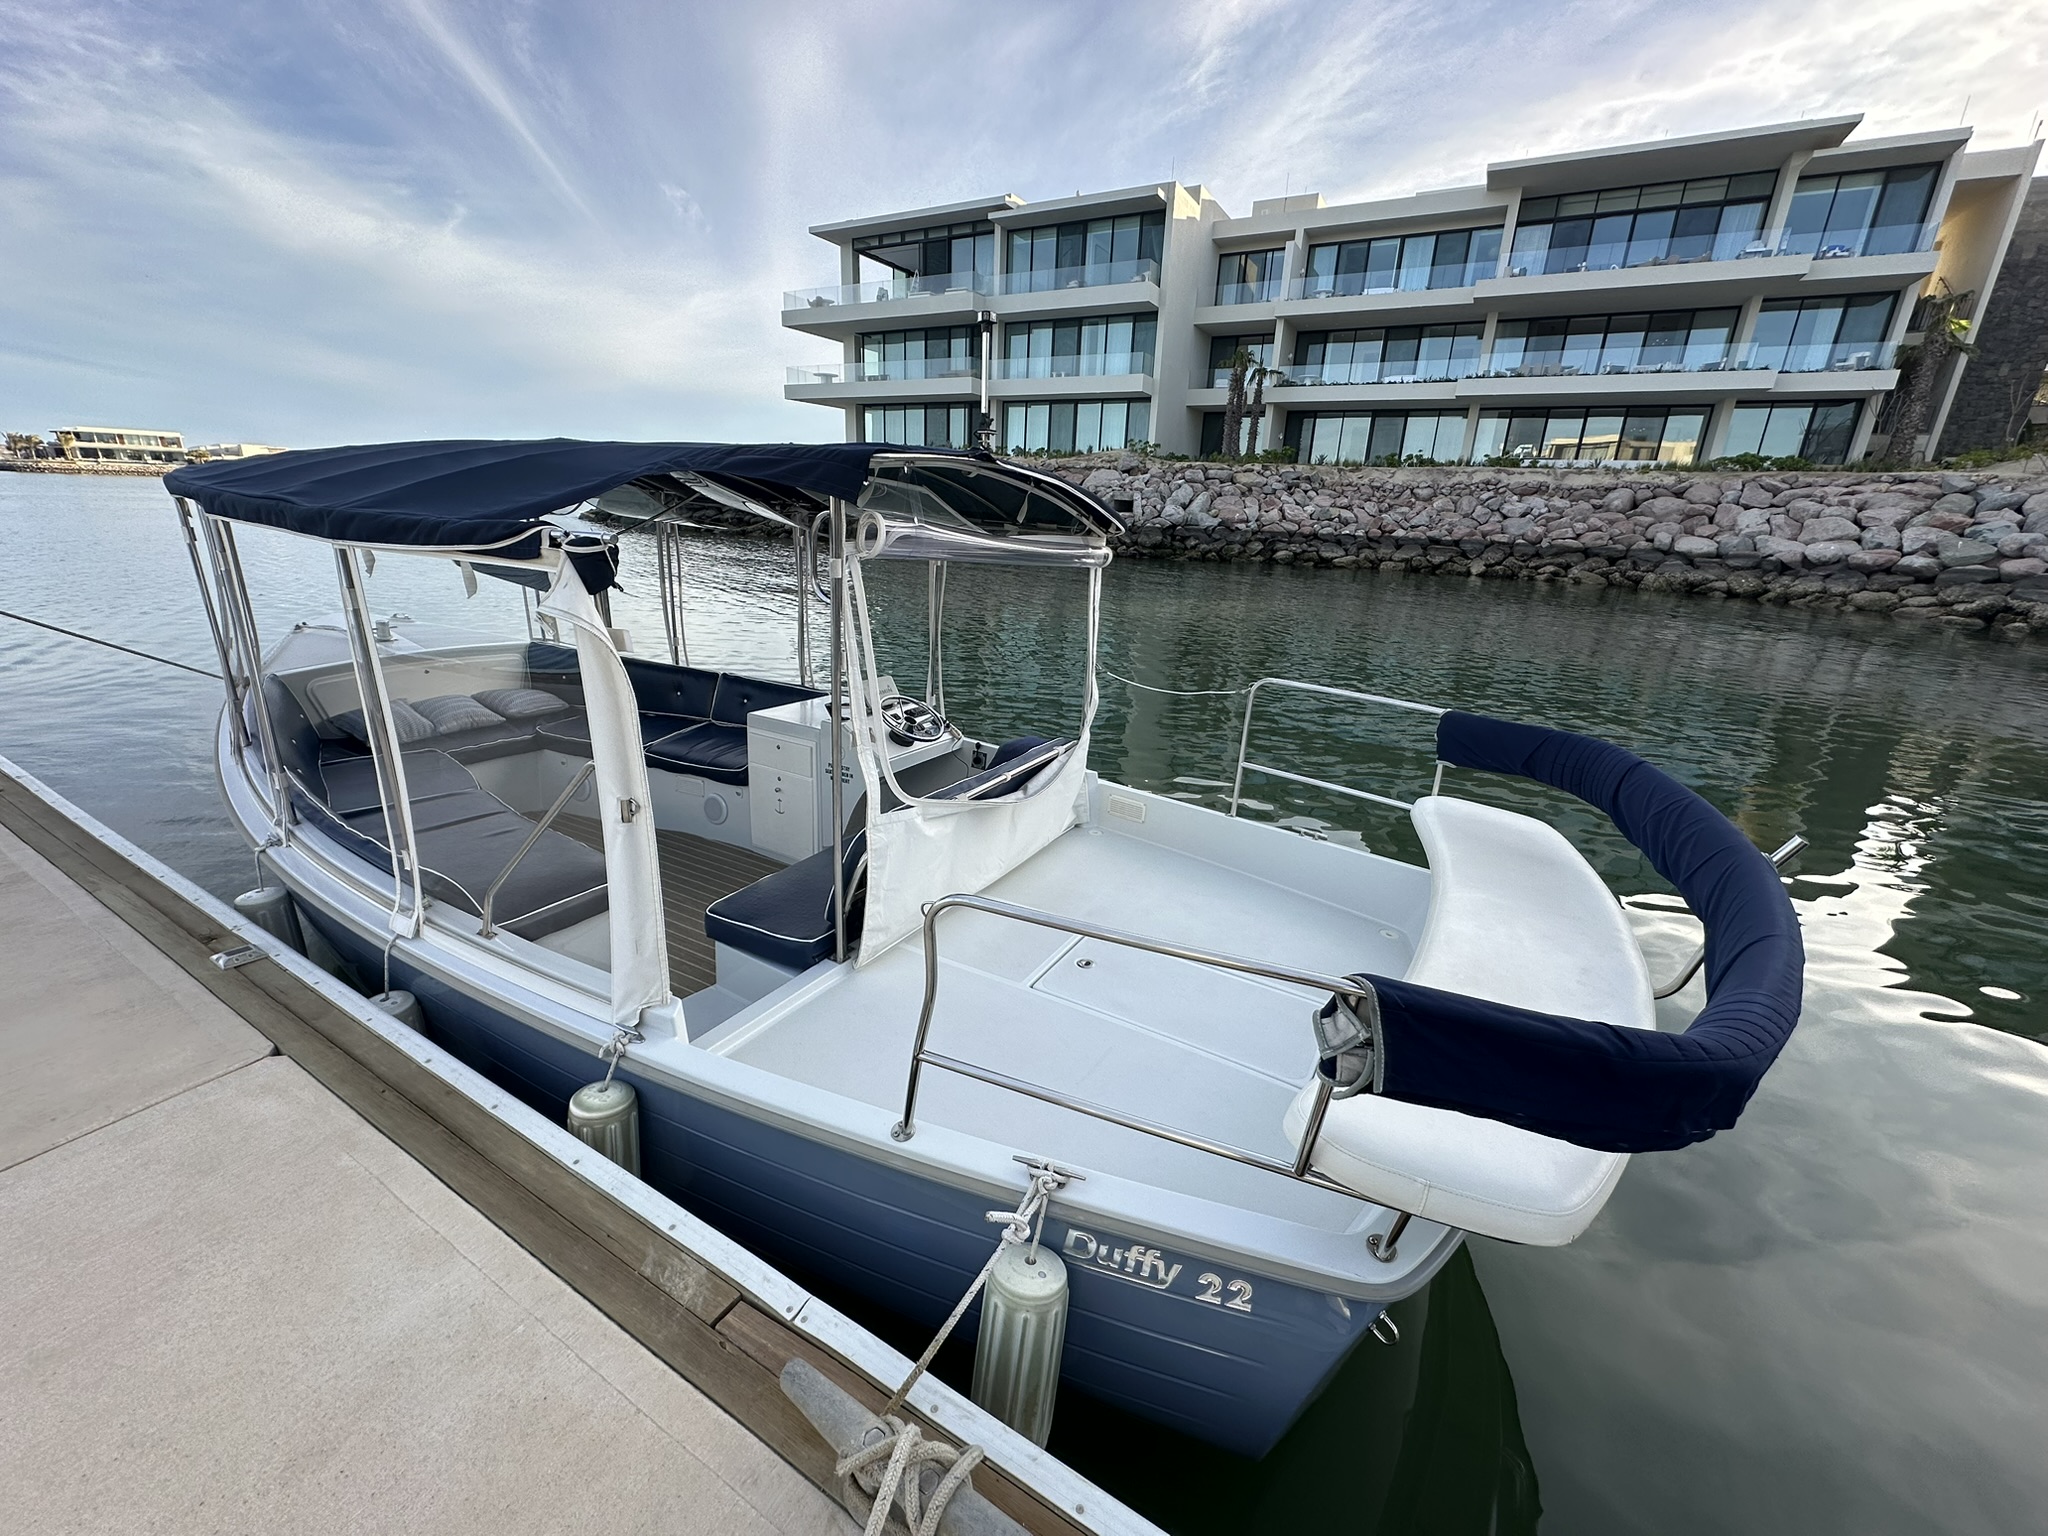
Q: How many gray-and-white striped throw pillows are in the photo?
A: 3